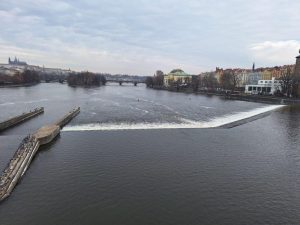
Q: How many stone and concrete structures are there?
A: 2